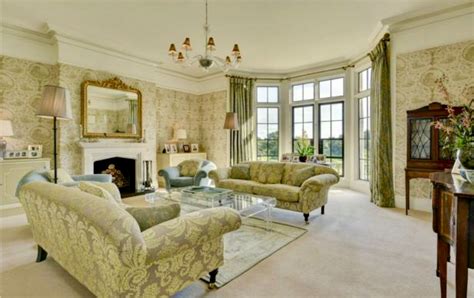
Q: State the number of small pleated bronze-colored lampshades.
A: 7